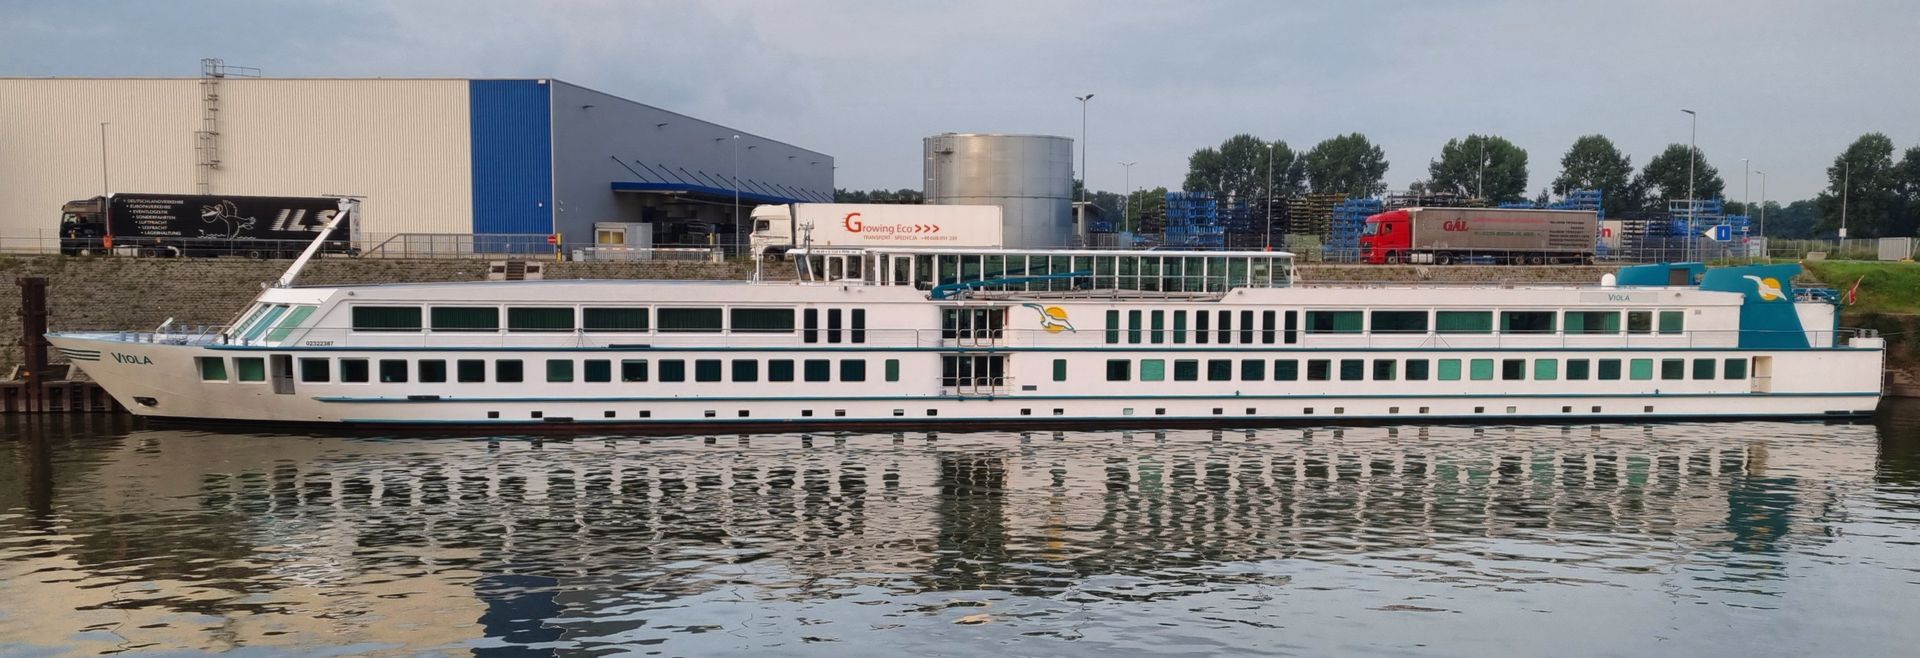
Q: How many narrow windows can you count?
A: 12